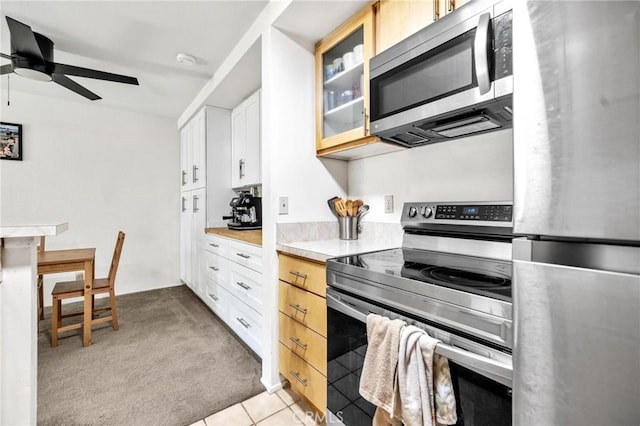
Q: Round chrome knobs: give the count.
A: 2